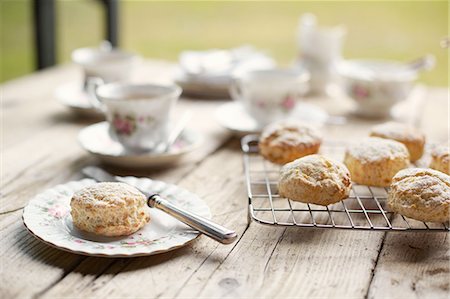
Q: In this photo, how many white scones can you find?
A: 7